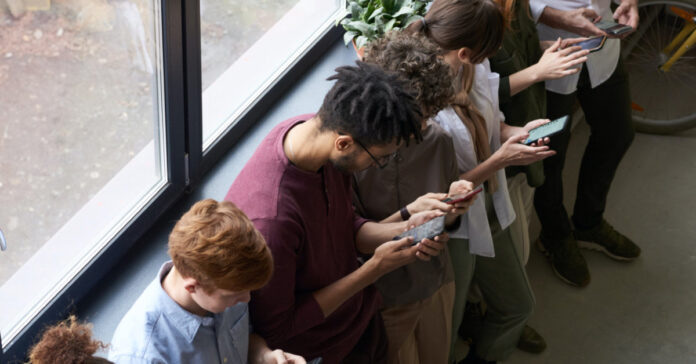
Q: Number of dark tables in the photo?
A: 0